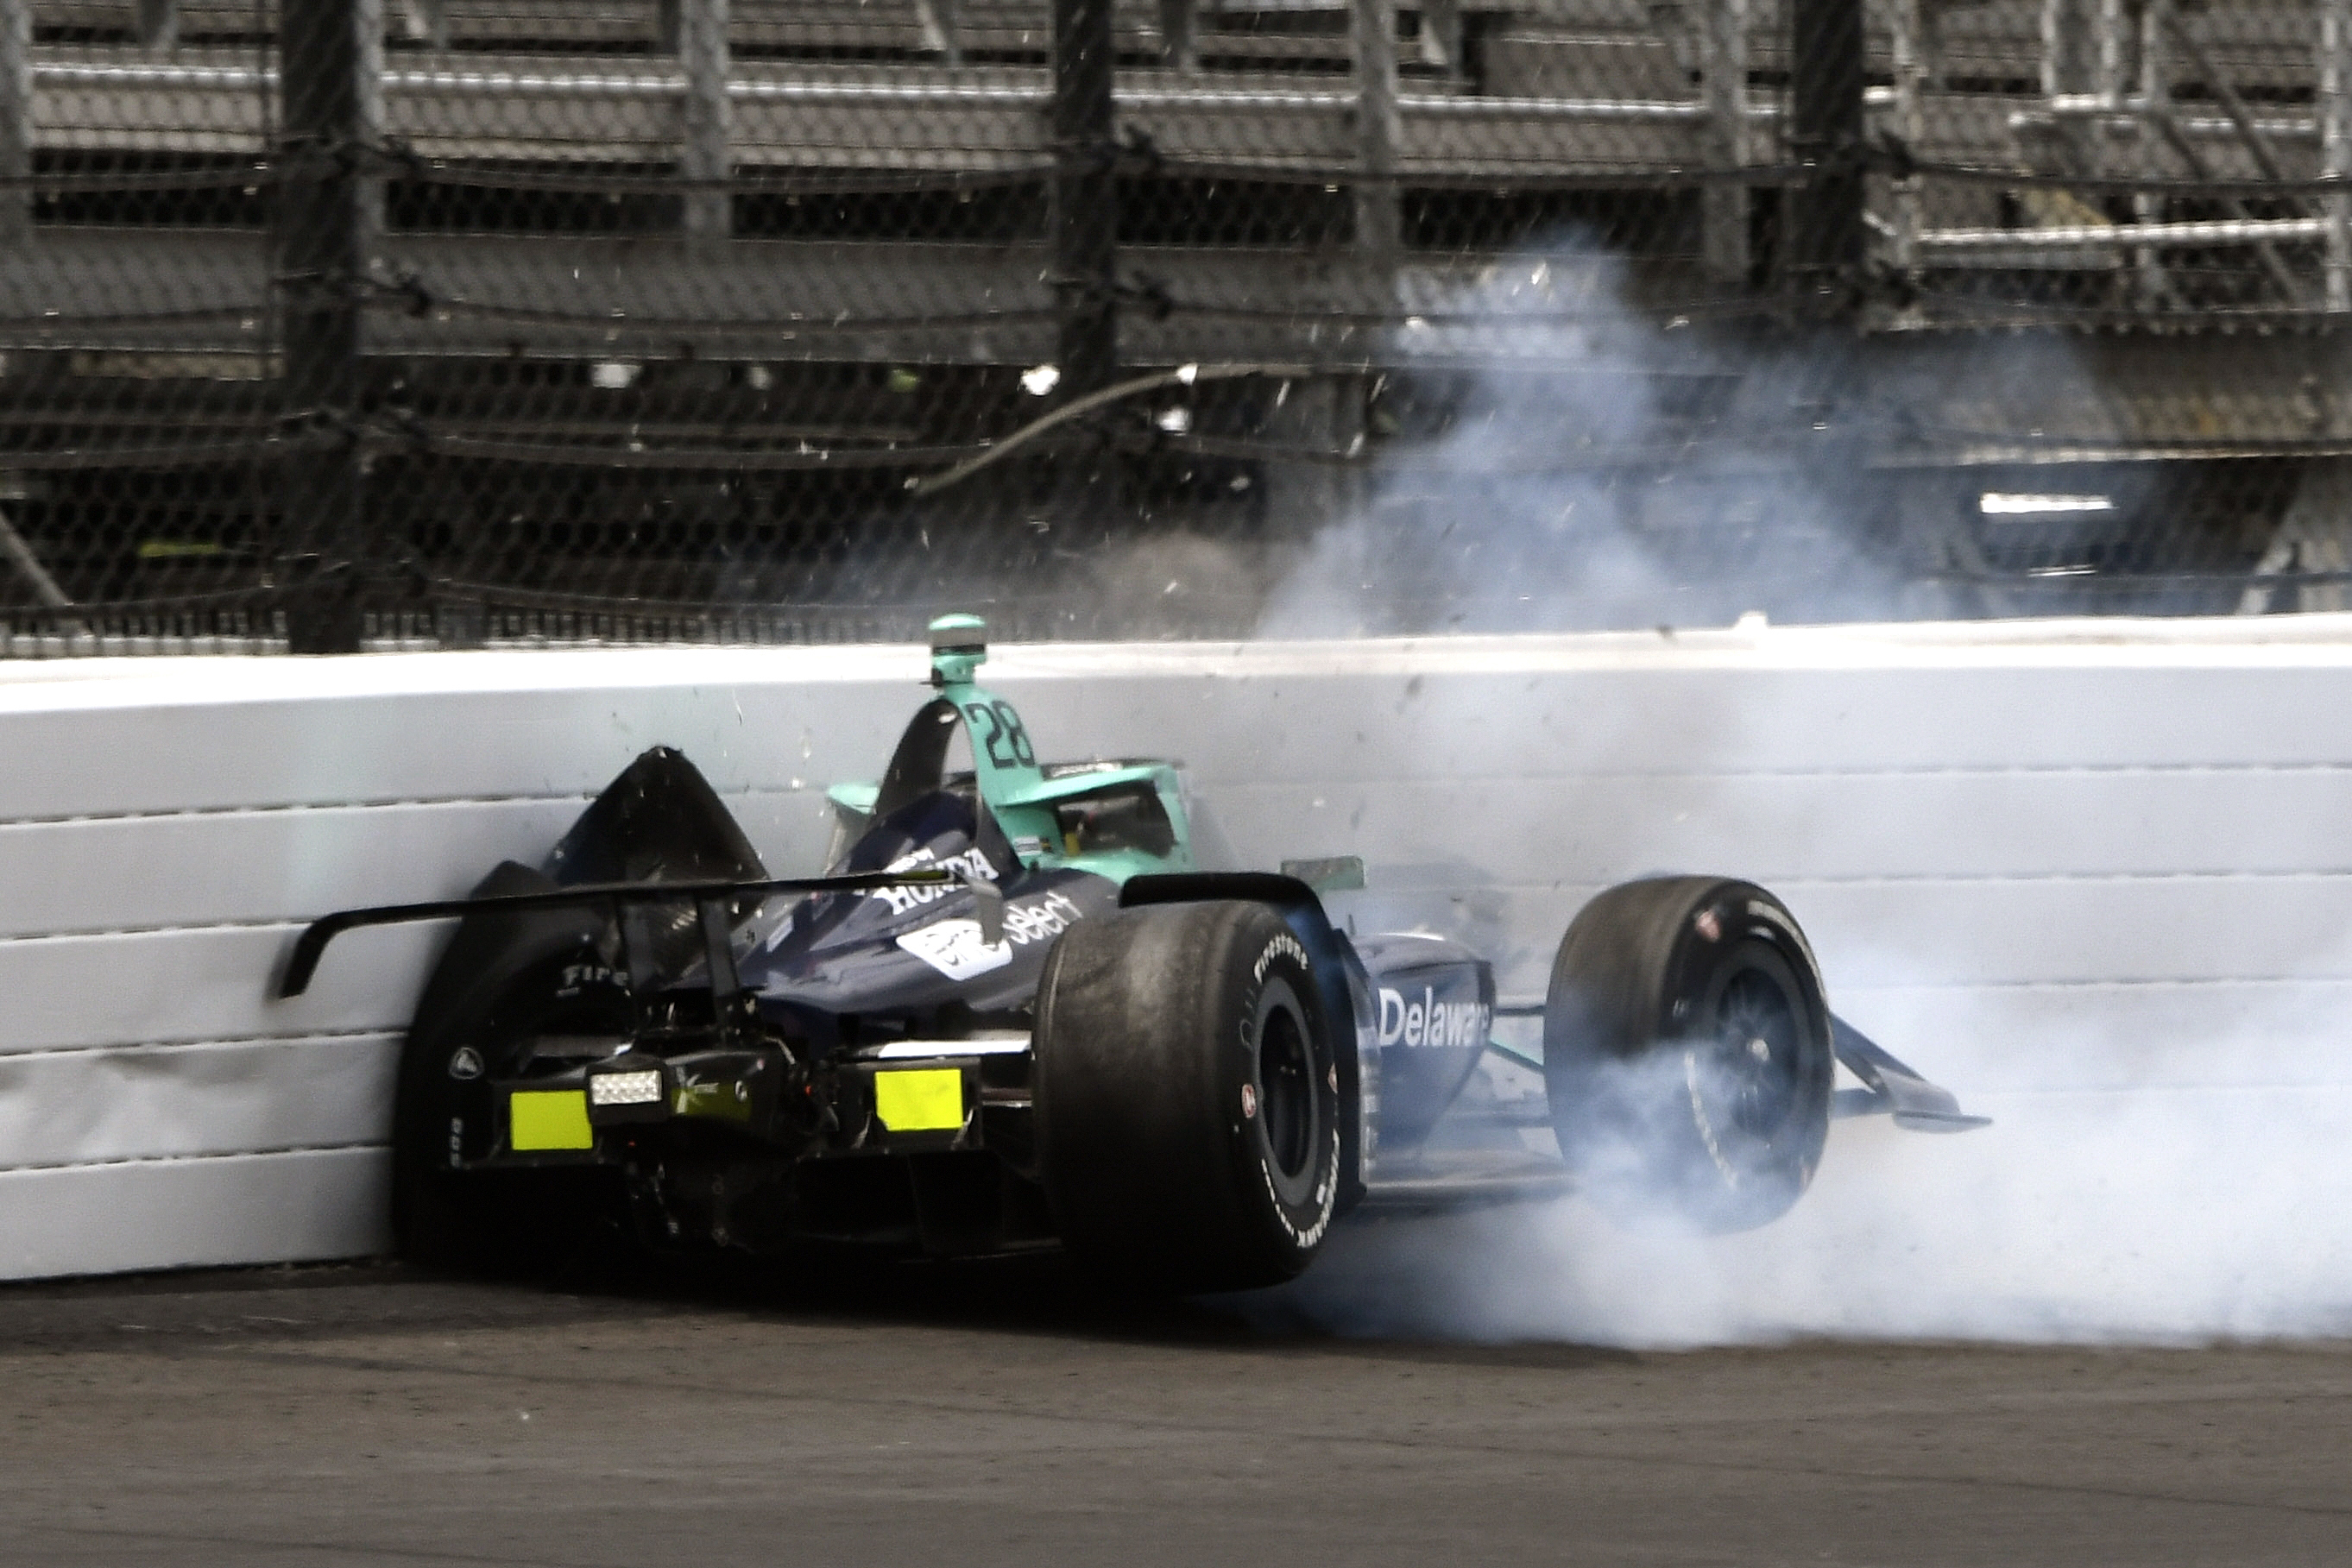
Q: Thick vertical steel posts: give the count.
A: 3